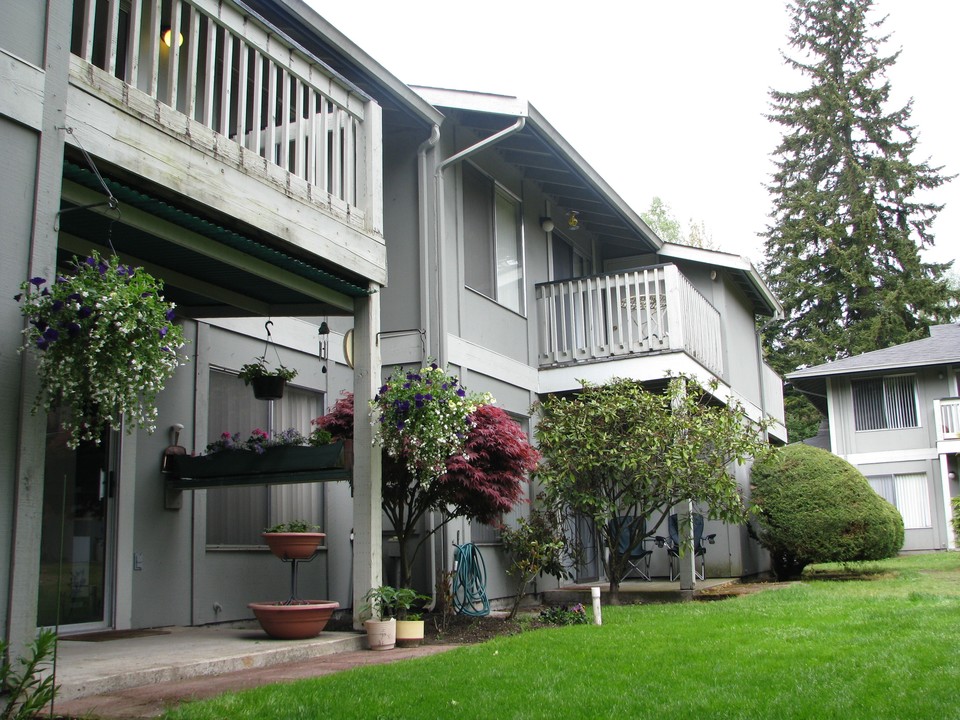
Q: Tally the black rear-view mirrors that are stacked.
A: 0